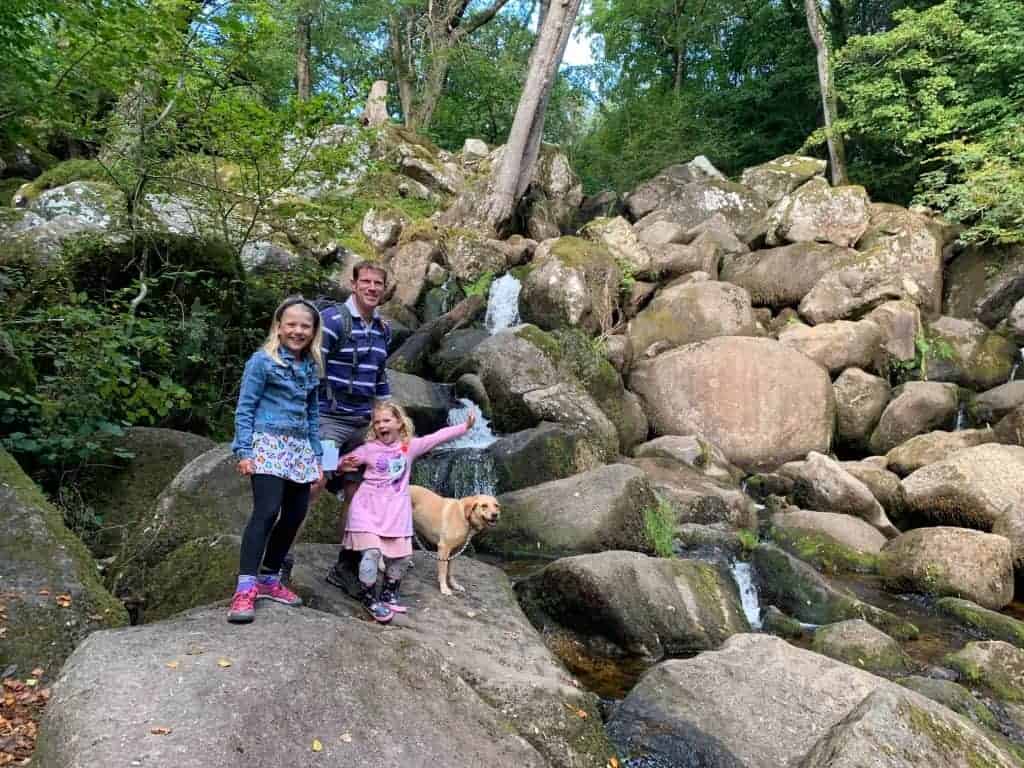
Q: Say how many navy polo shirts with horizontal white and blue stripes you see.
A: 1